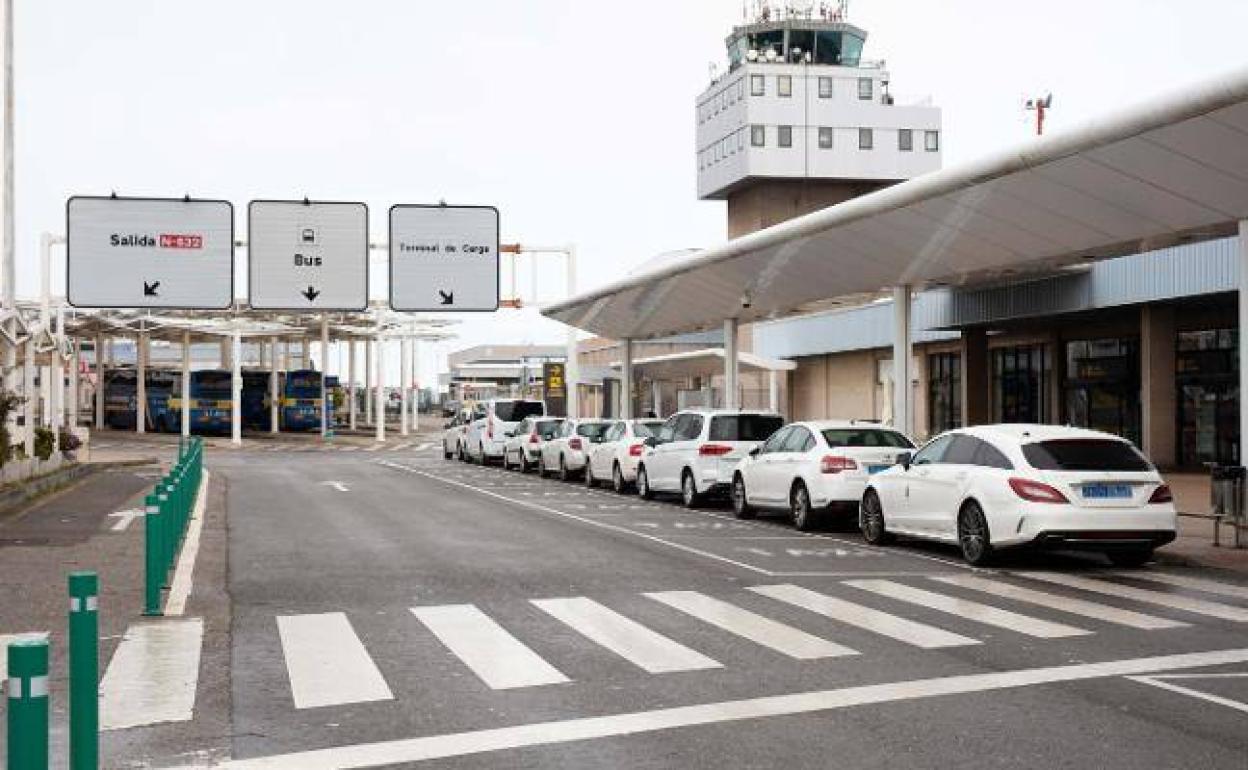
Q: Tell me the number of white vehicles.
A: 8